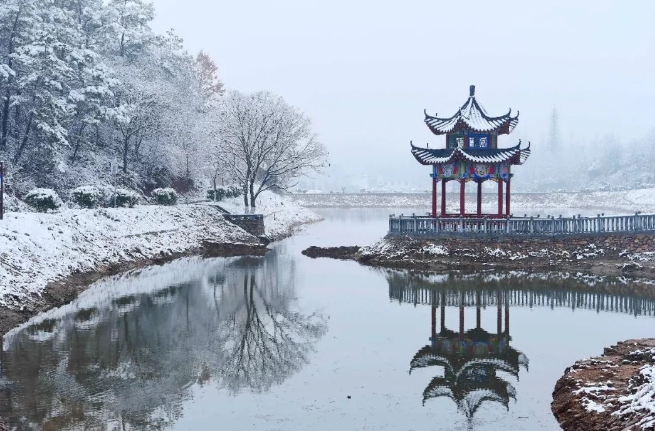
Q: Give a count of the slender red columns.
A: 6